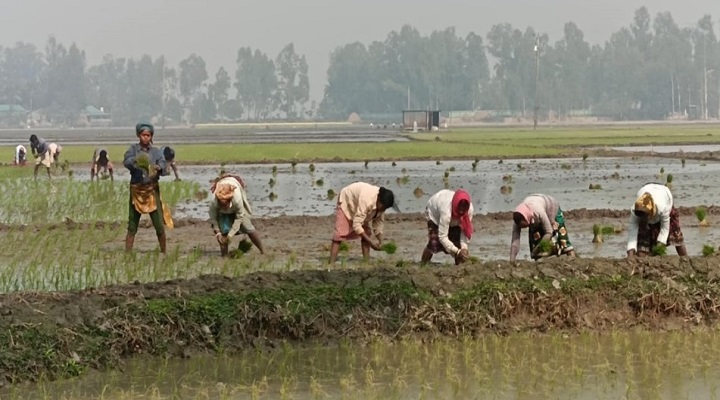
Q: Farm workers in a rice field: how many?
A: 11